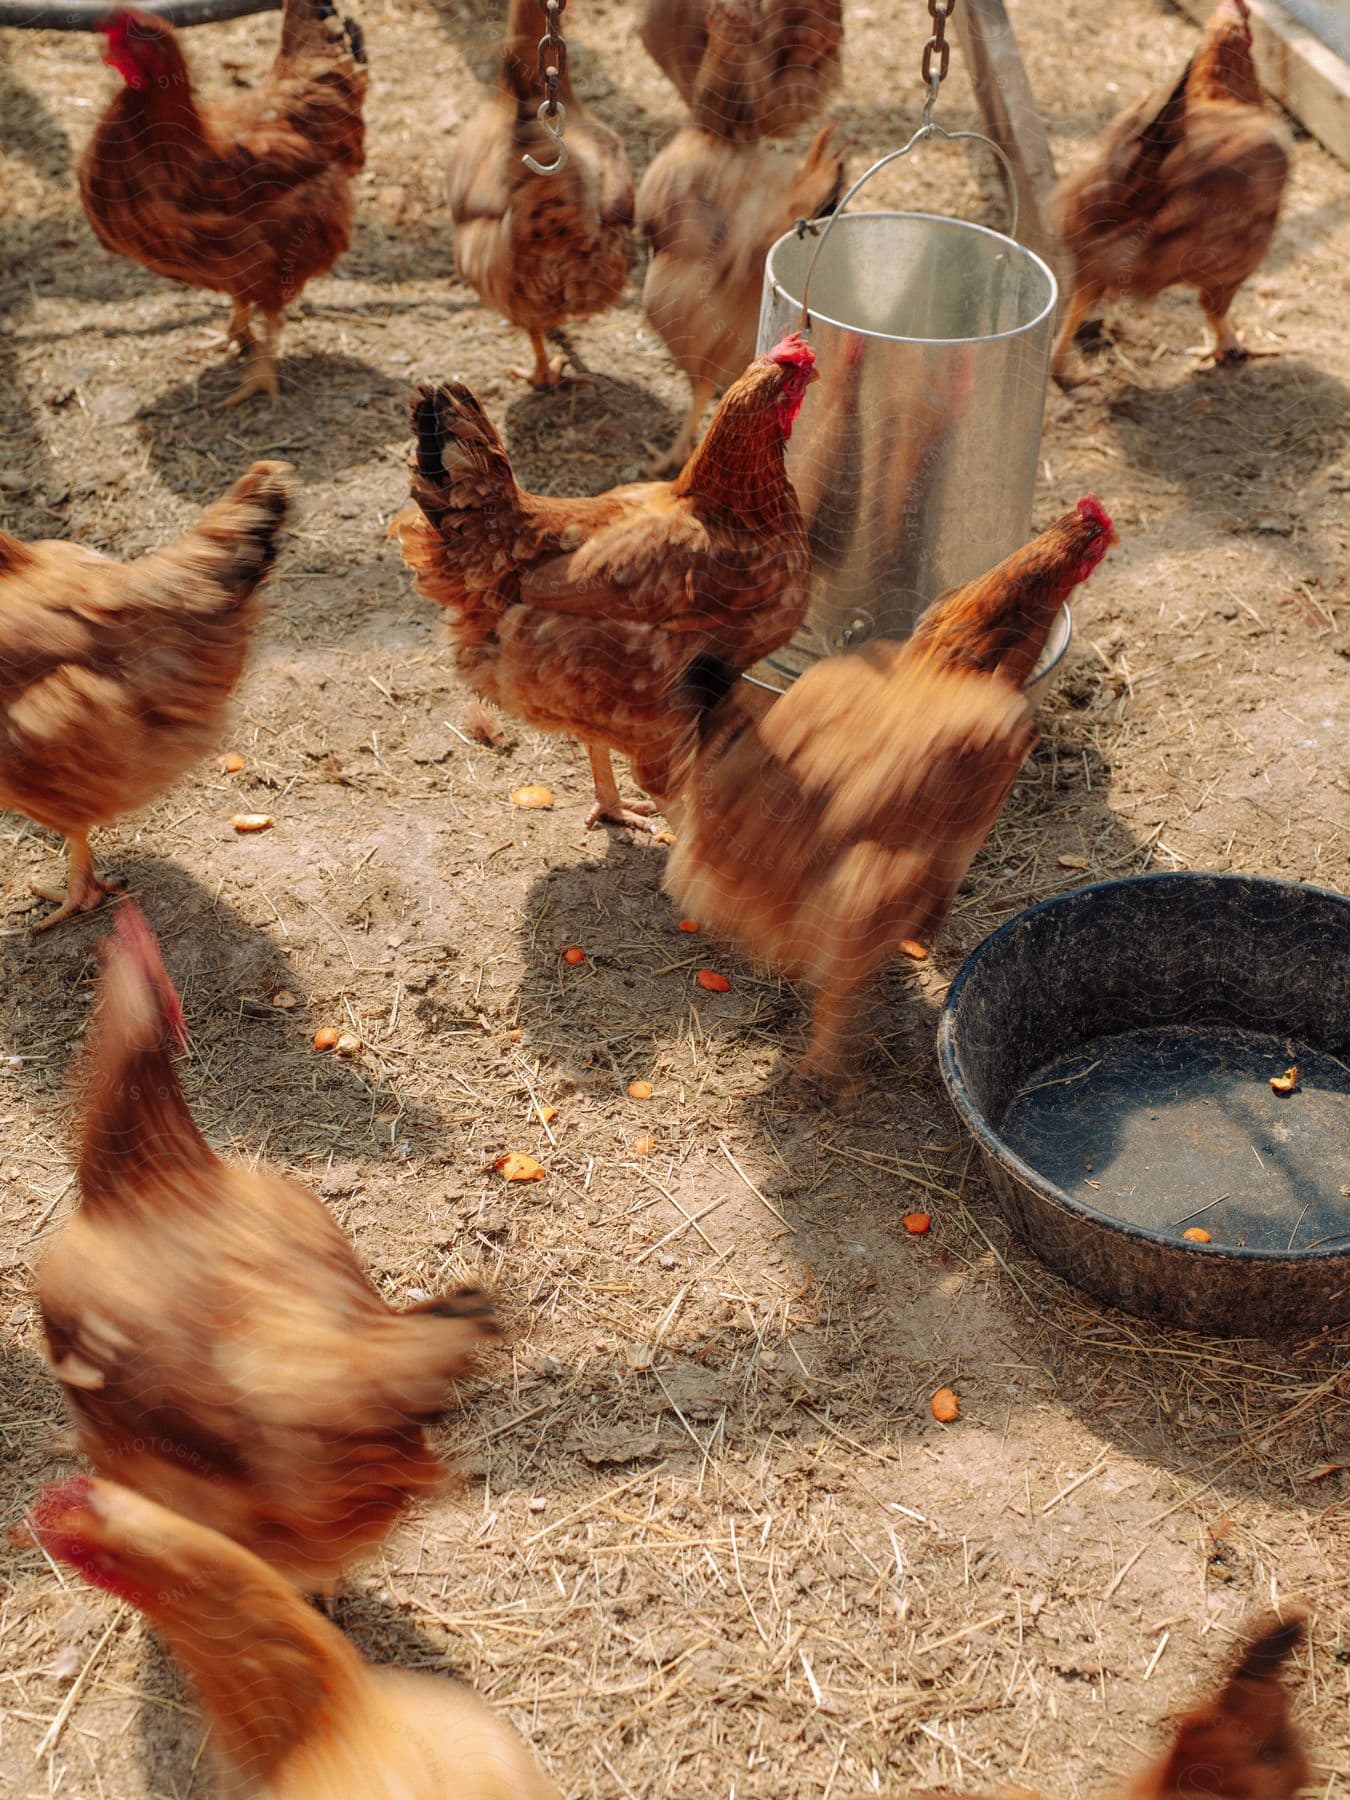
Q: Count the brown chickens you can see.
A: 11